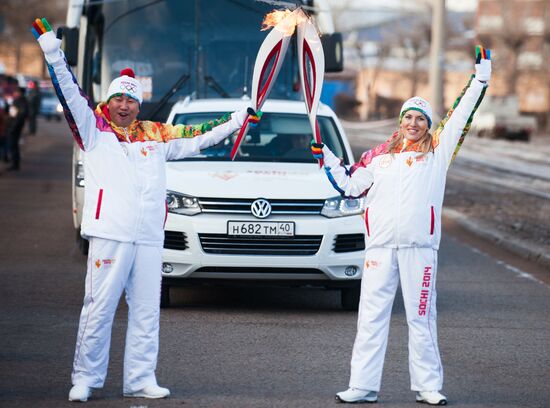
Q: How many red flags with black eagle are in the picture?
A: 0